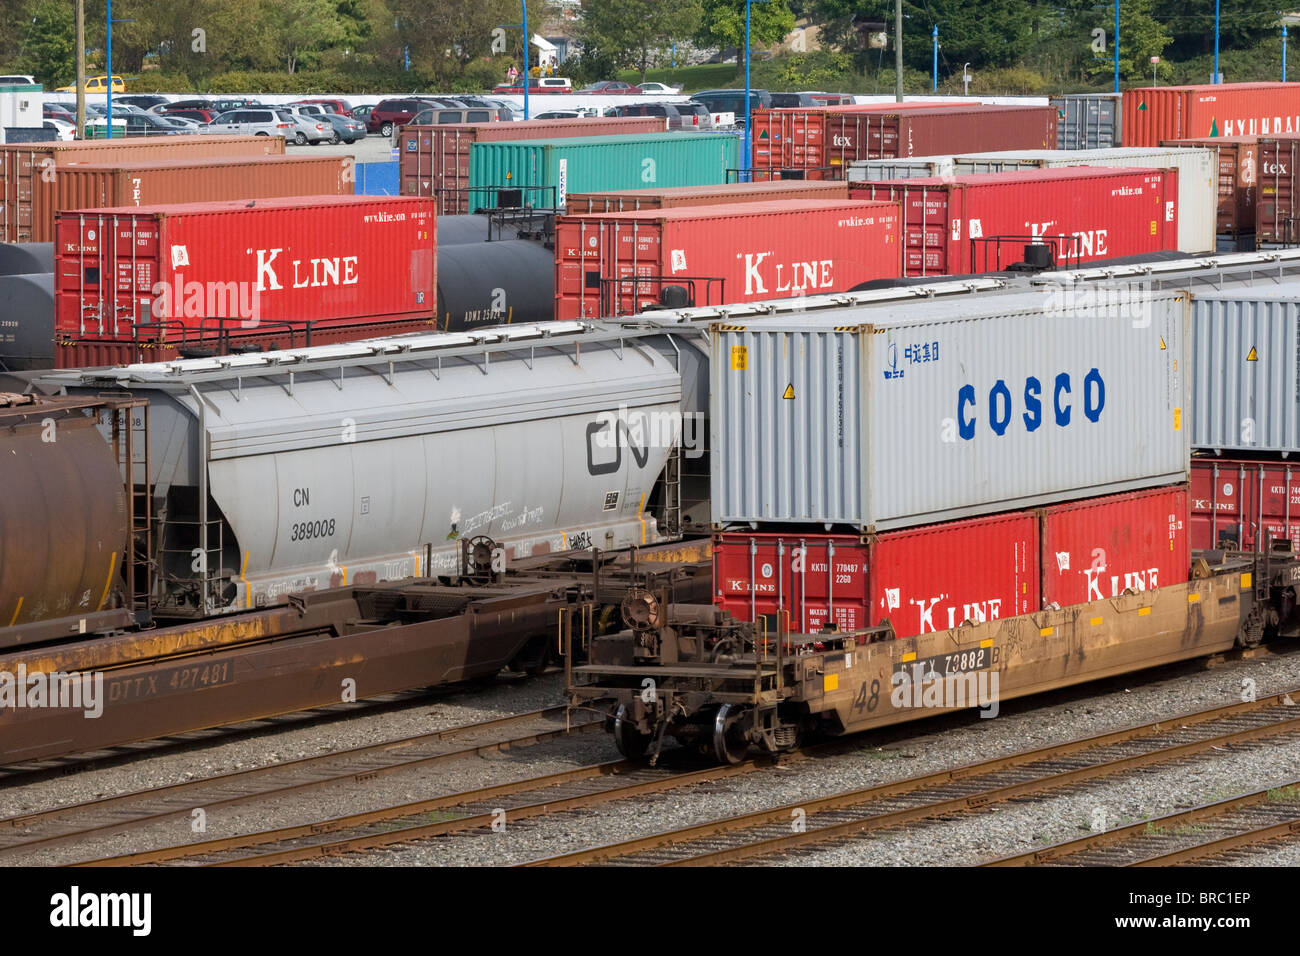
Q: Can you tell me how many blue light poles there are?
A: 7